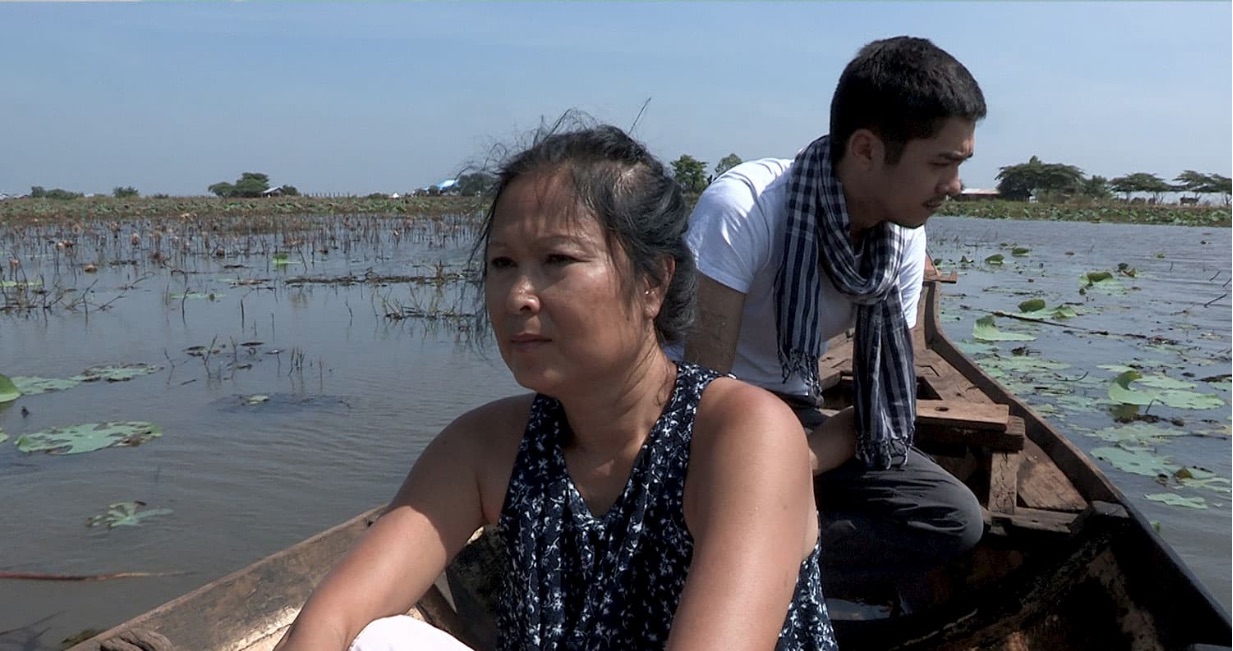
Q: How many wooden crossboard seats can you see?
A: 1